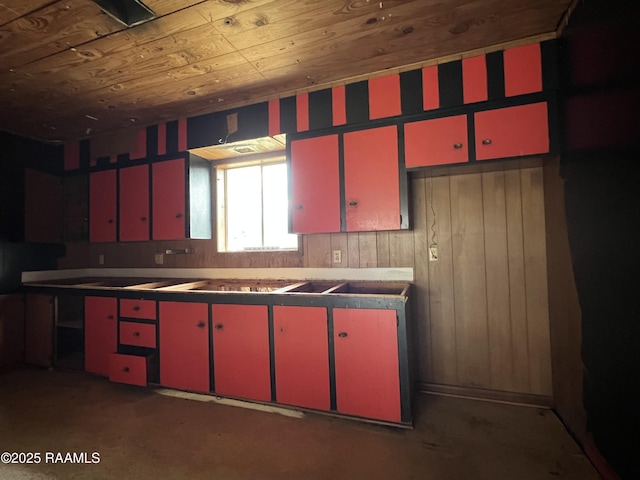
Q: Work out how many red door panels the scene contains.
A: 12